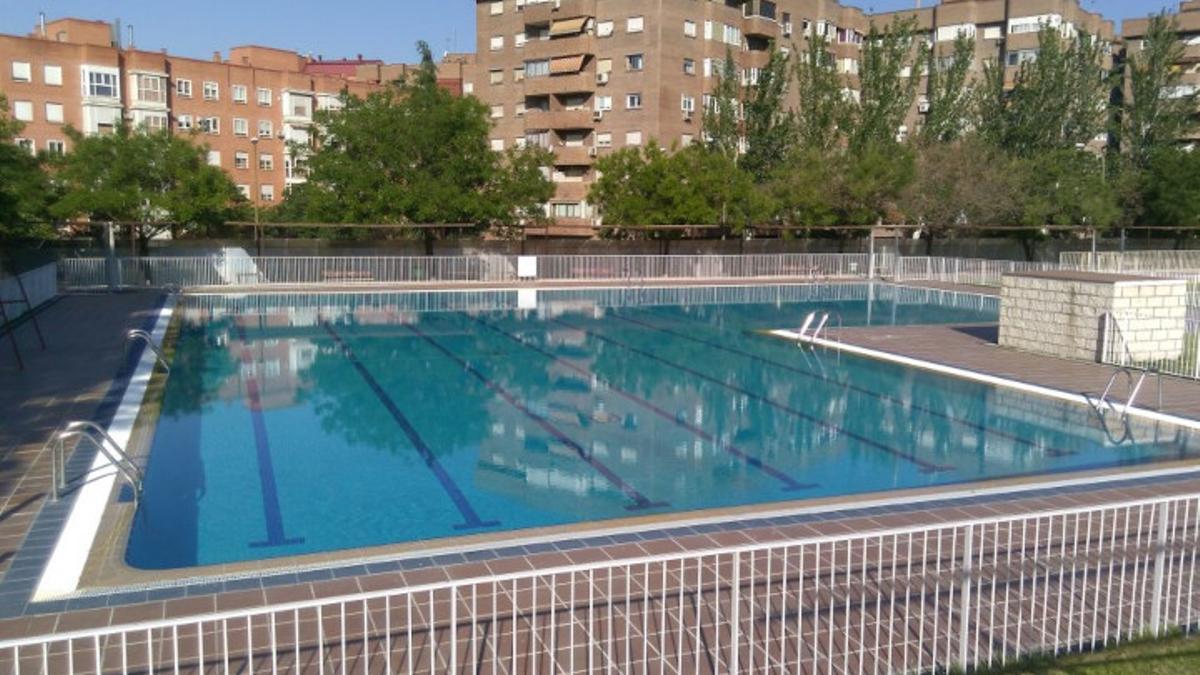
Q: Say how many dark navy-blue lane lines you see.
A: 6